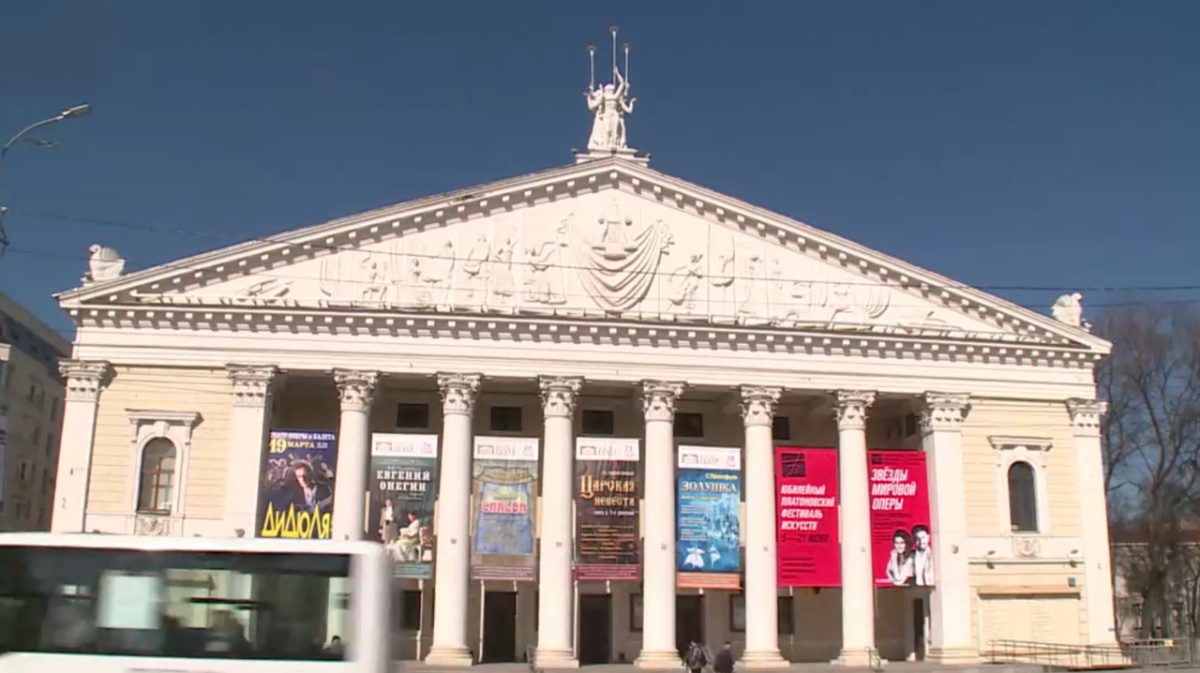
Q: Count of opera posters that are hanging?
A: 7